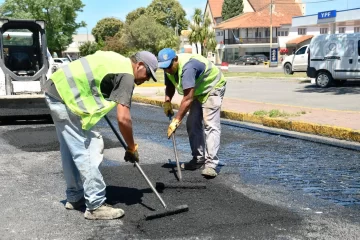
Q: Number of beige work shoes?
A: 4